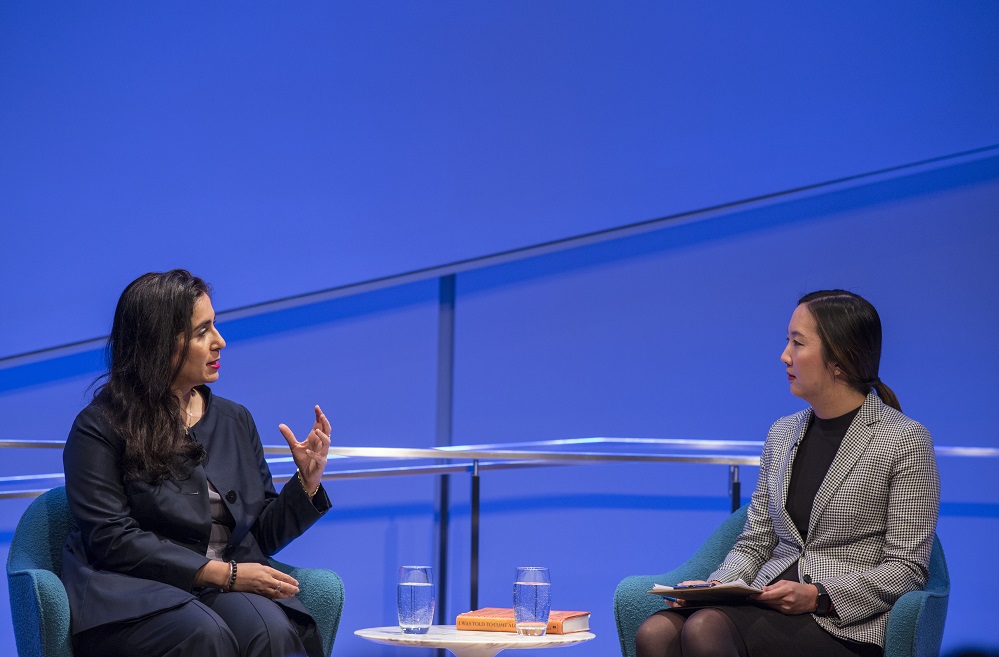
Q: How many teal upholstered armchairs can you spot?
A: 2